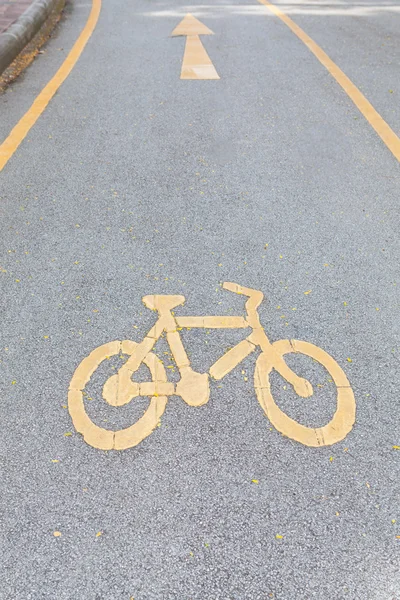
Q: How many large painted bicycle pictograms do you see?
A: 1